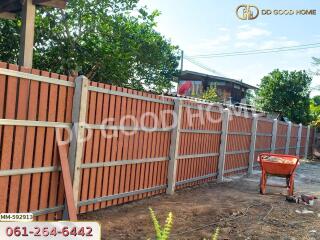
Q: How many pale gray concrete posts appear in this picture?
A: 8